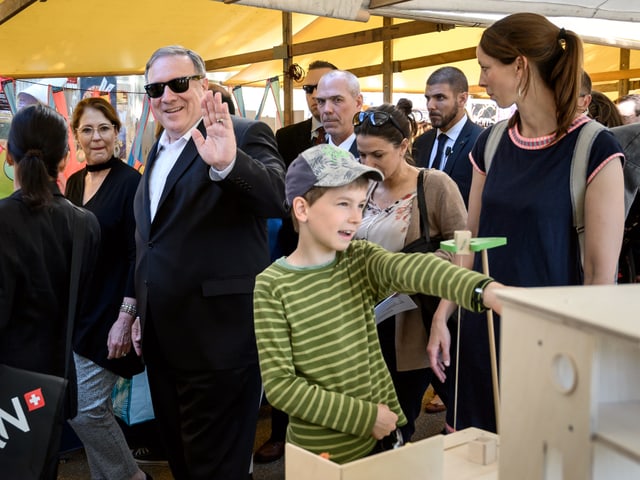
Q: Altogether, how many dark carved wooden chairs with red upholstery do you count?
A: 0